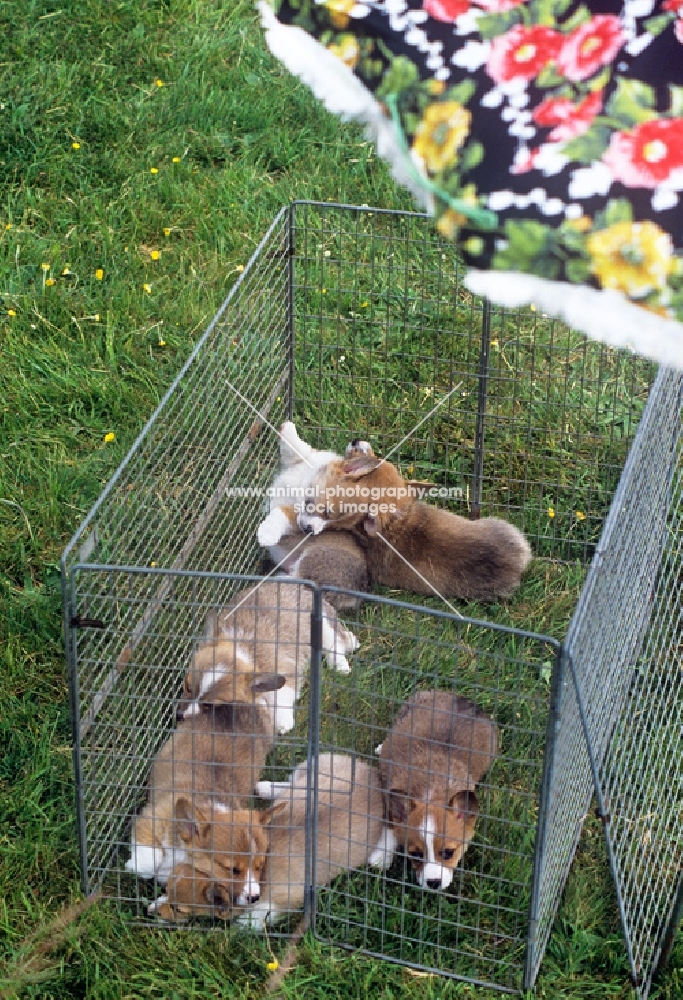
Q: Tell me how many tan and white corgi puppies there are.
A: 6